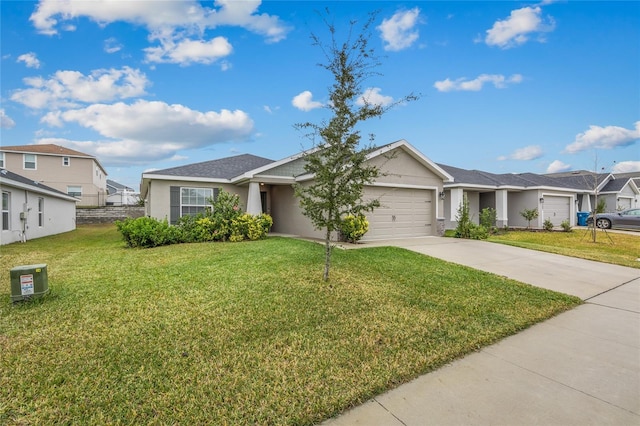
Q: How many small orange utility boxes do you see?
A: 0